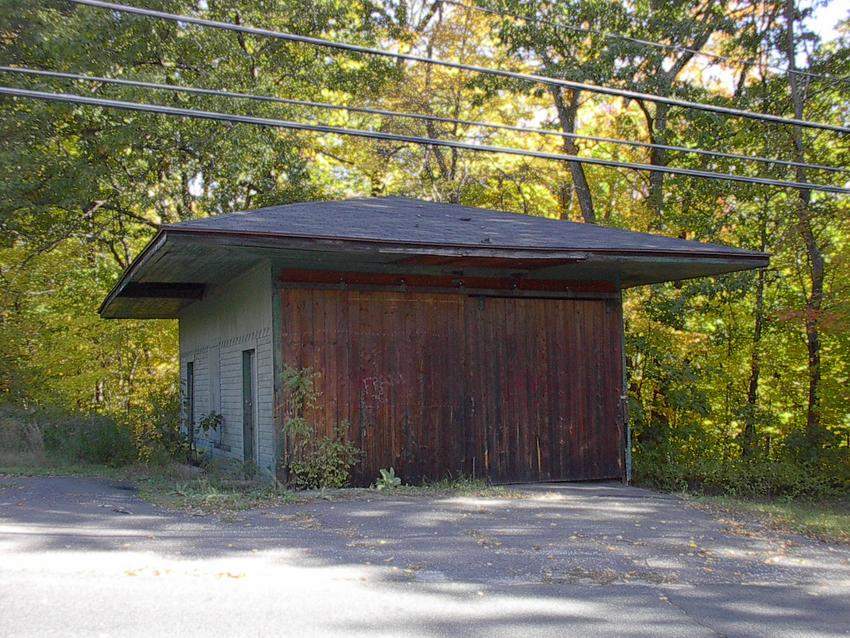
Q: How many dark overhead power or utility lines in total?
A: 4